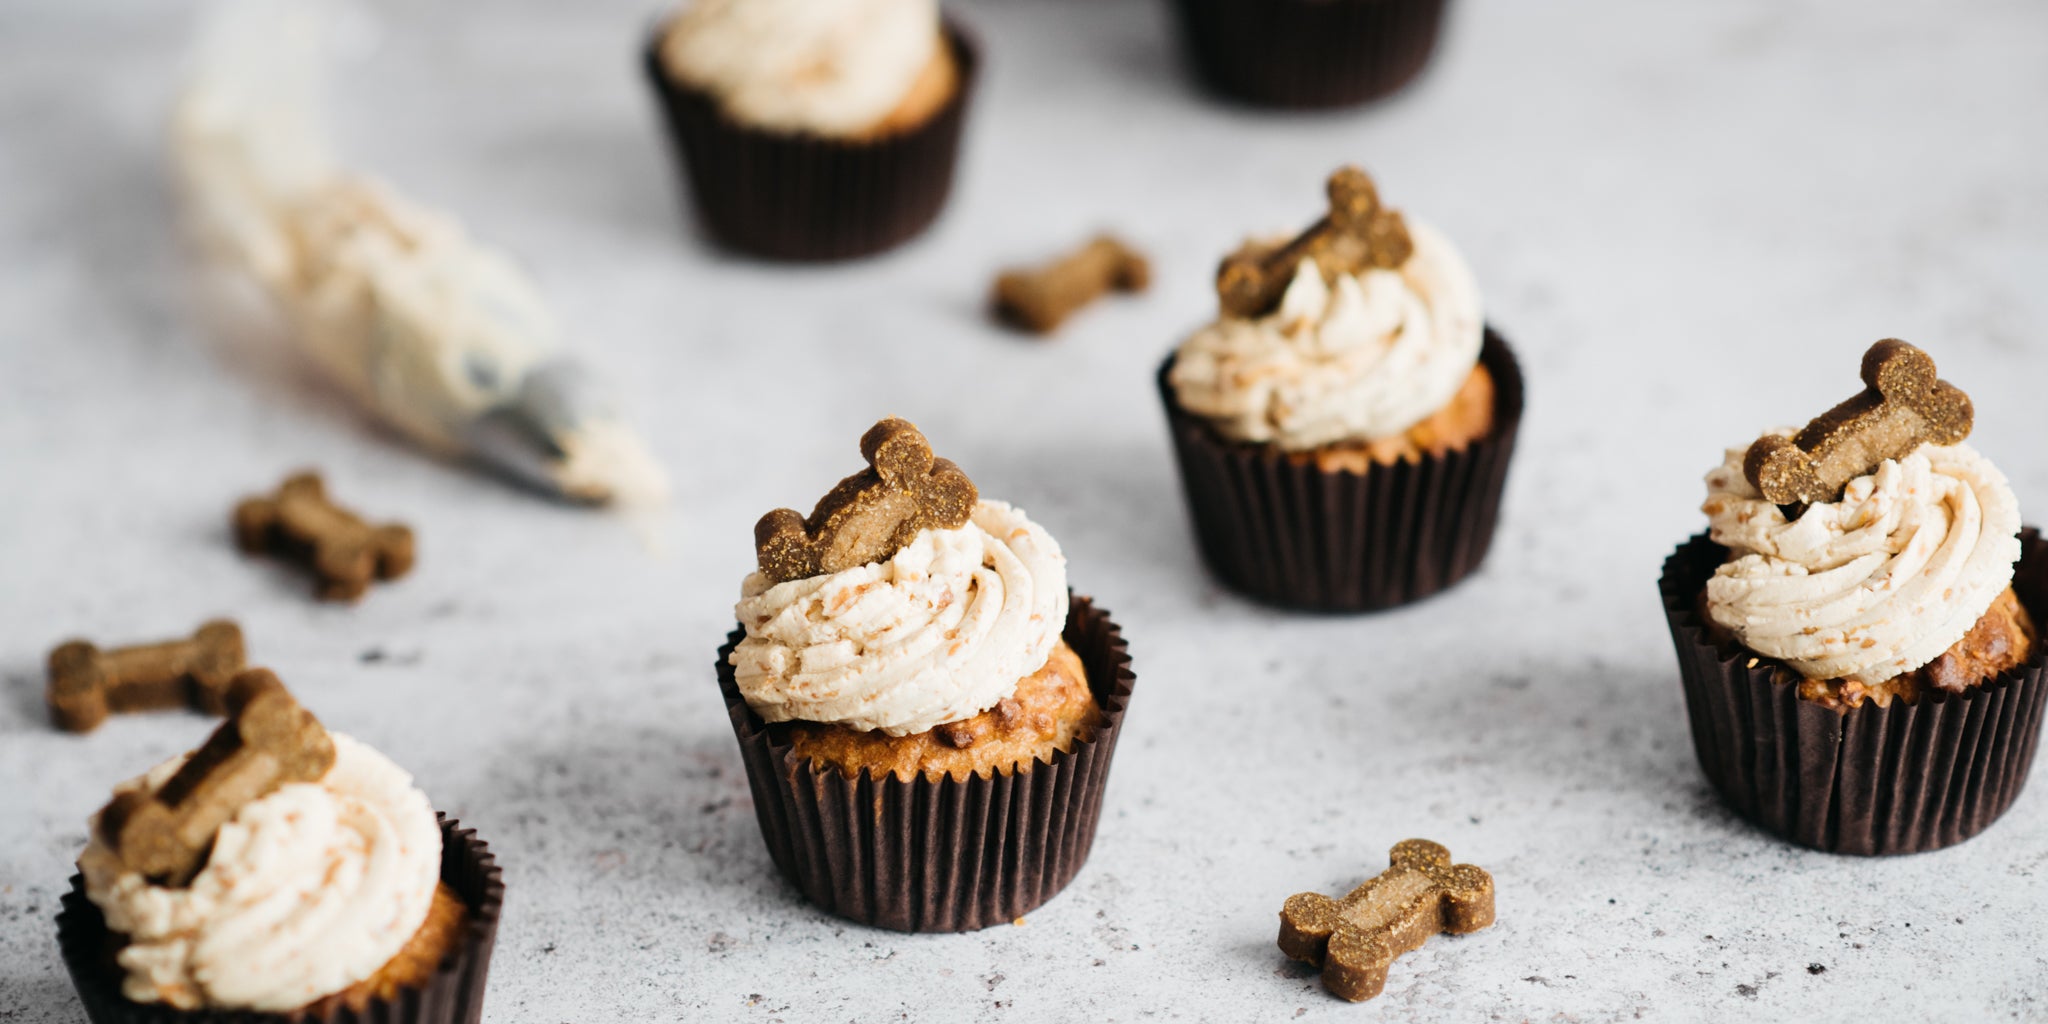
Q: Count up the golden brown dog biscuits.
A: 8